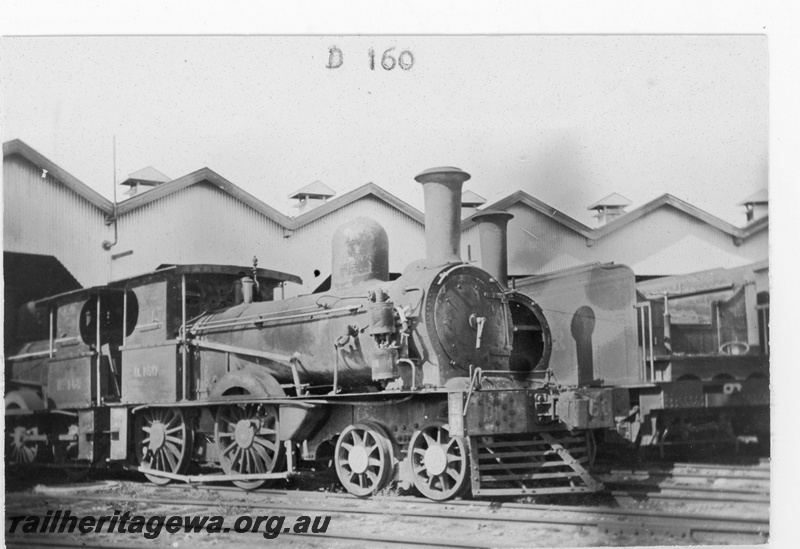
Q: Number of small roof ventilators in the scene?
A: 5